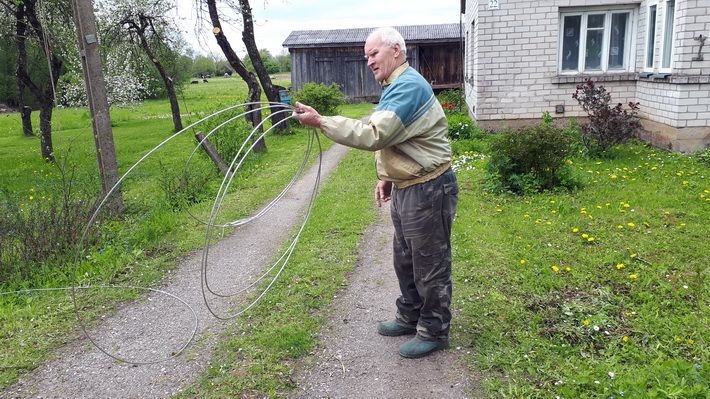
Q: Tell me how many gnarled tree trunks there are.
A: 5